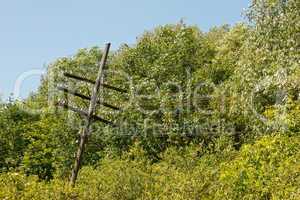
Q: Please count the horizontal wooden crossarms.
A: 3